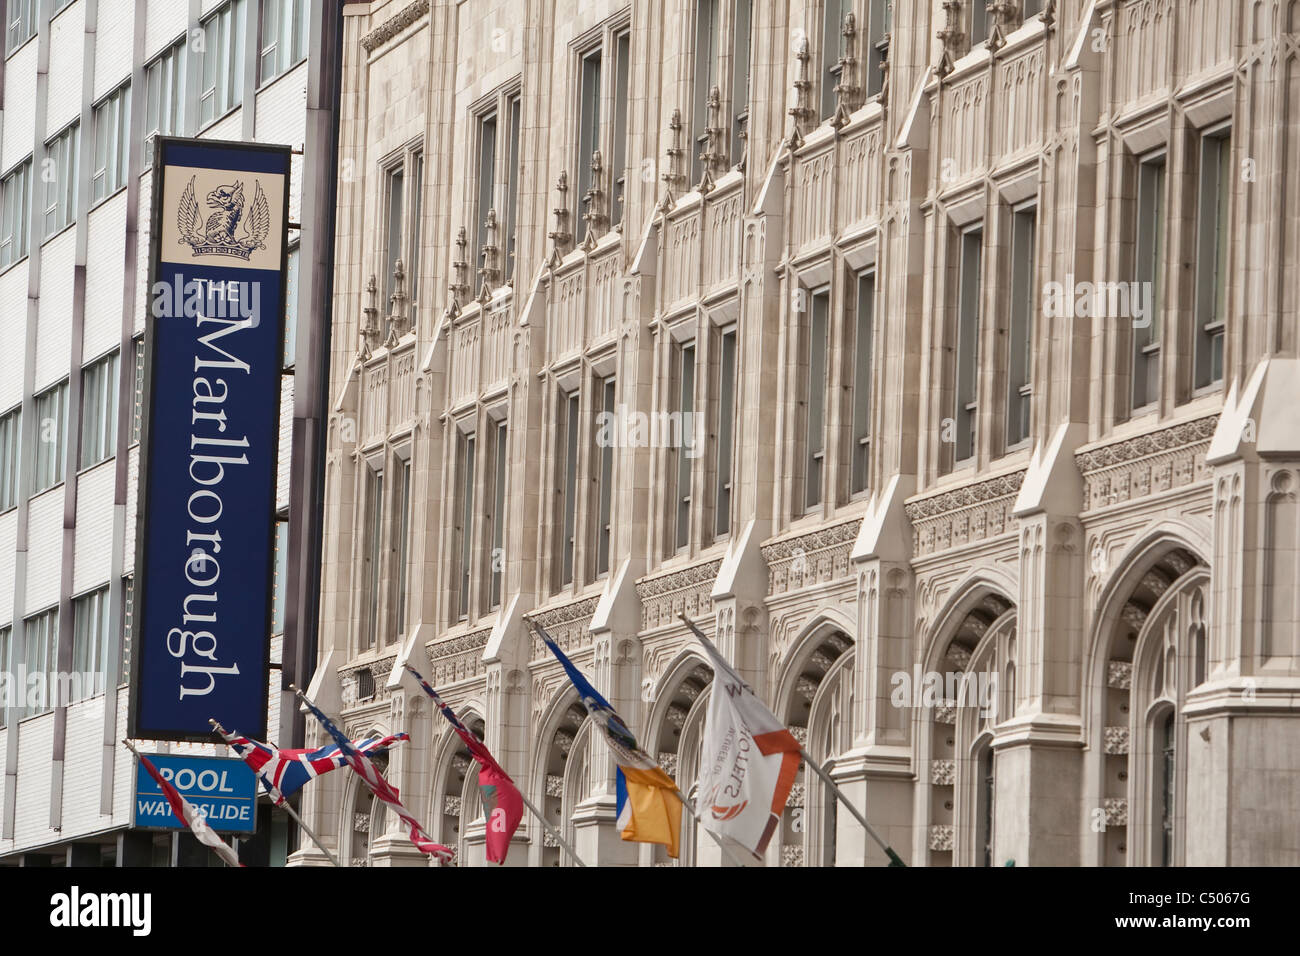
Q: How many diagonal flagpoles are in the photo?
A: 6